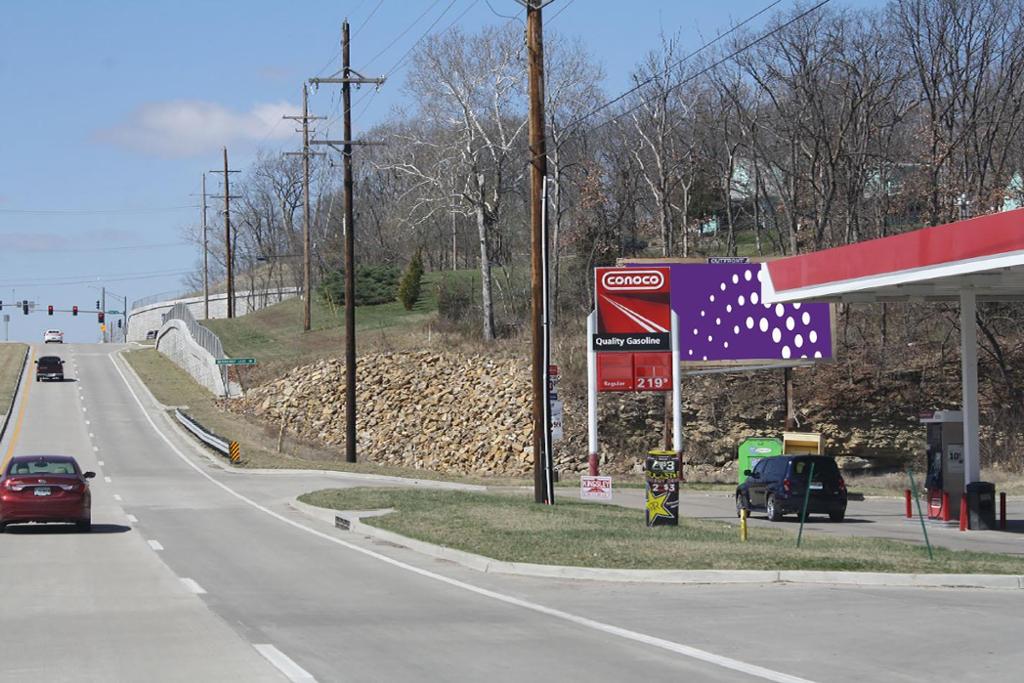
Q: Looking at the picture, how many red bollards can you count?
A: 4